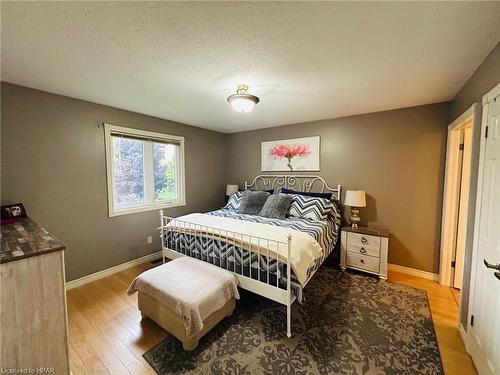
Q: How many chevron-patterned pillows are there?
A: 2